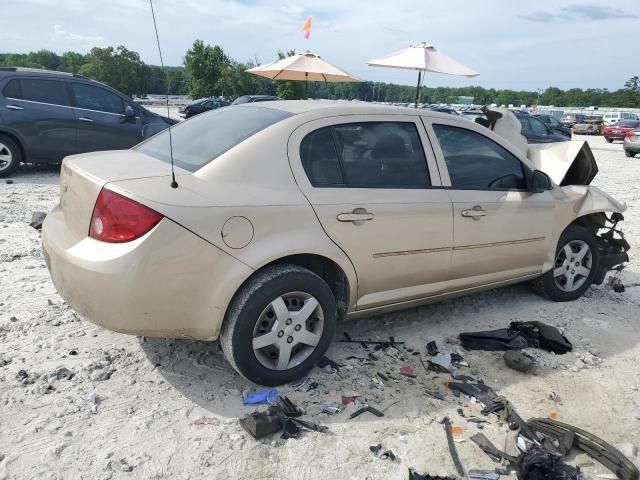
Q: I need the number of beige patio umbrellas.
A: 2